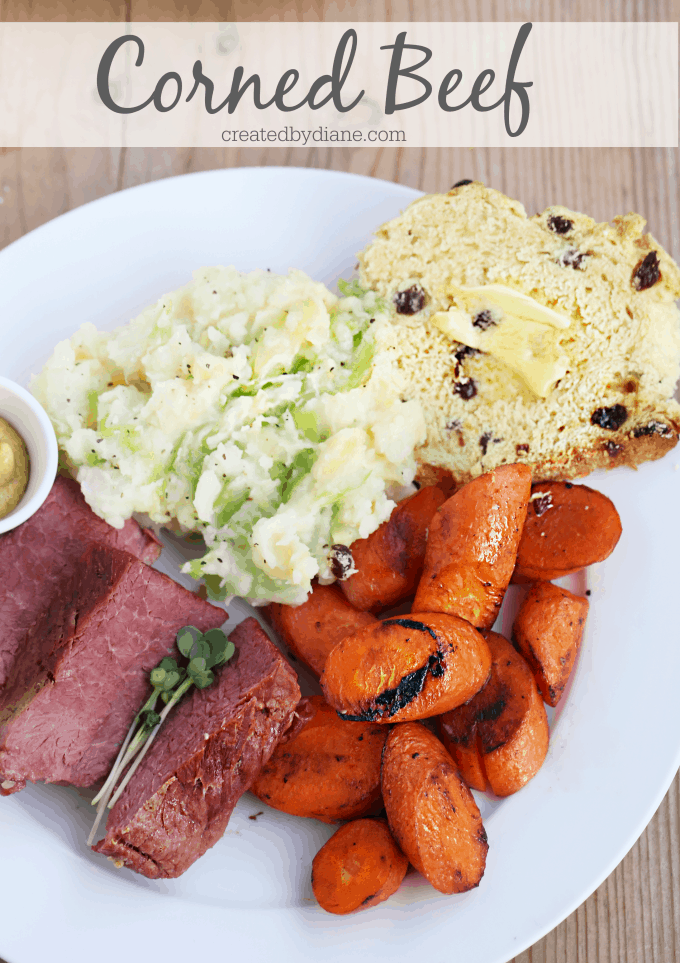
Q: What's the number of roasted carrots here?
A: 10